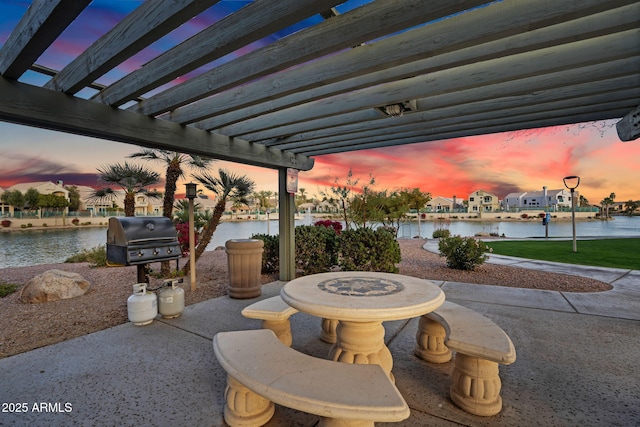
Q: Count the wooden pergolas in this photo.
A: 1